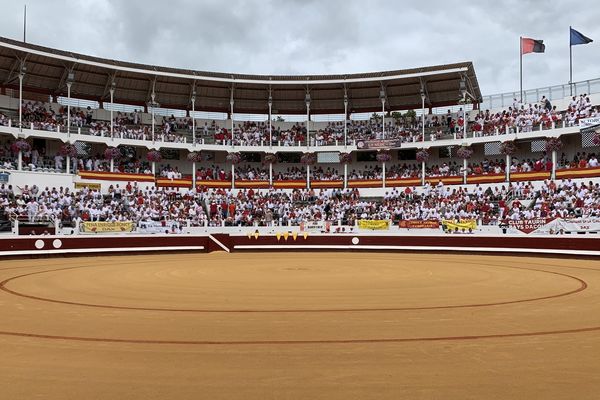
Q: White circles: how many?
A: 3